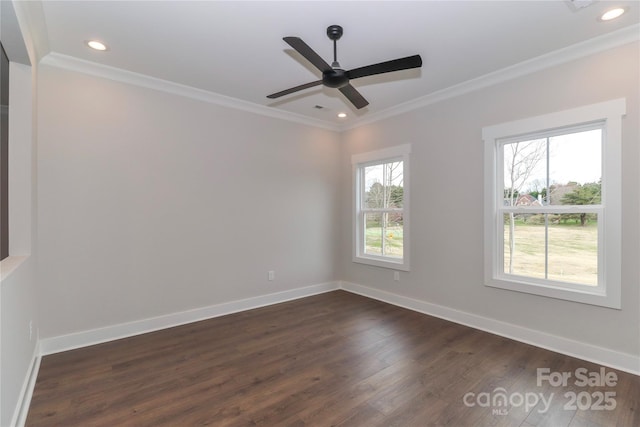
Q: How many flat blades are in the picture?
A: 4